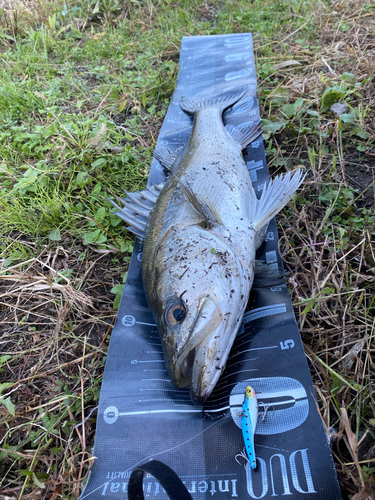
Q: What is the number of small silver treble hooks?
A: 2